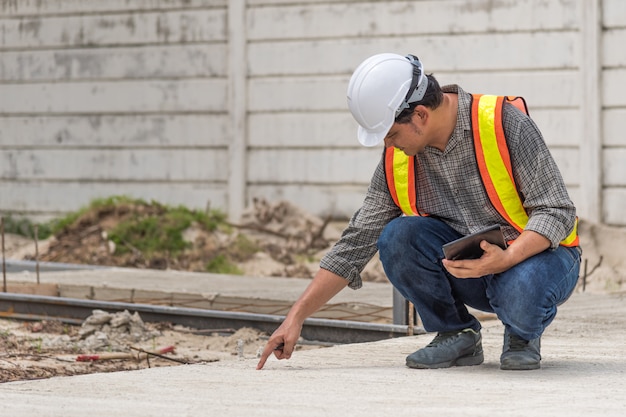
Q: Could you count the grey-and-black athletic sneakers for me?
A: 2